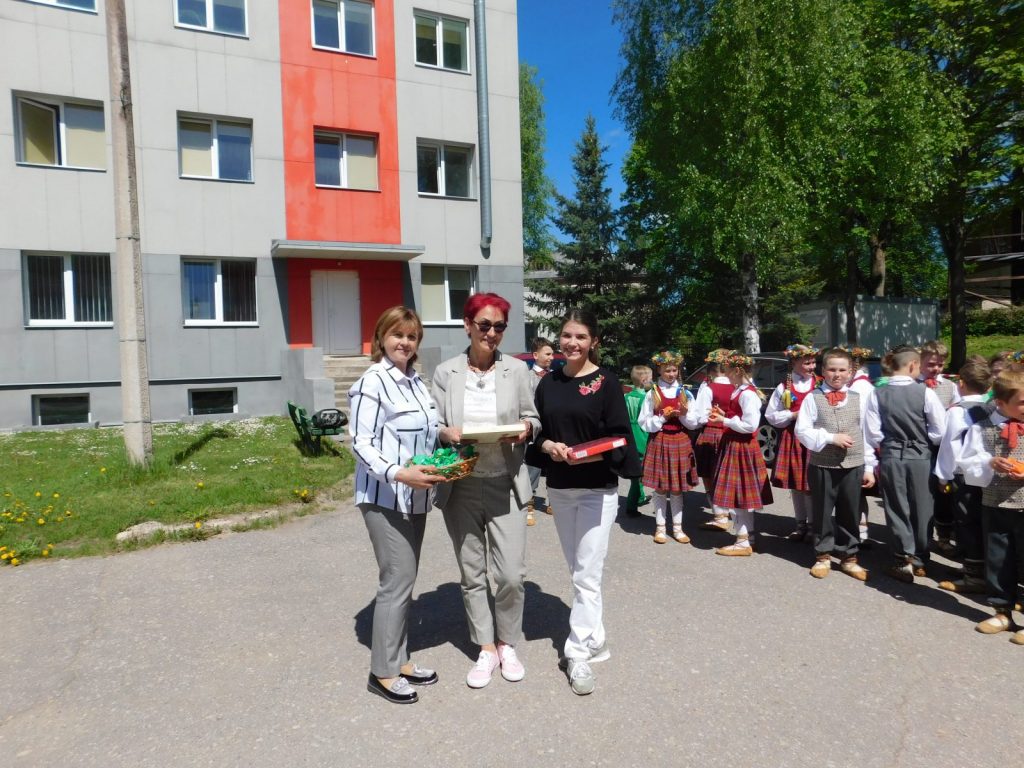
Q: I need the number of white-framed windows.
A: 11